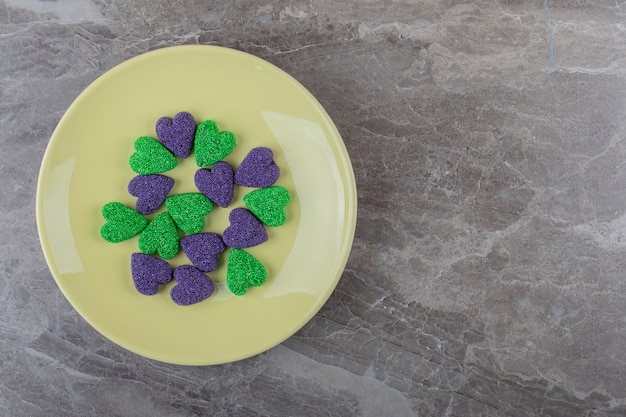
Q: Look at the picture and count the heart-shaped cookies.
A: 15